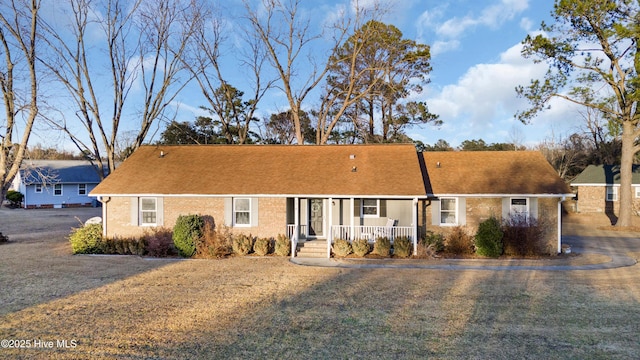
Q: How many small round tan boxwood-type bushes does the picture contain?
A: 7